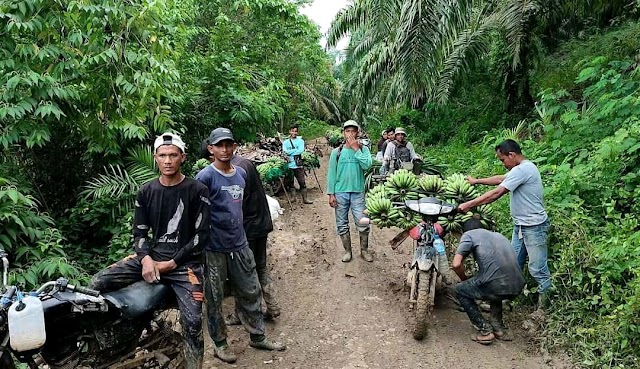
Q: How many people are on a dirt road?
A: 10